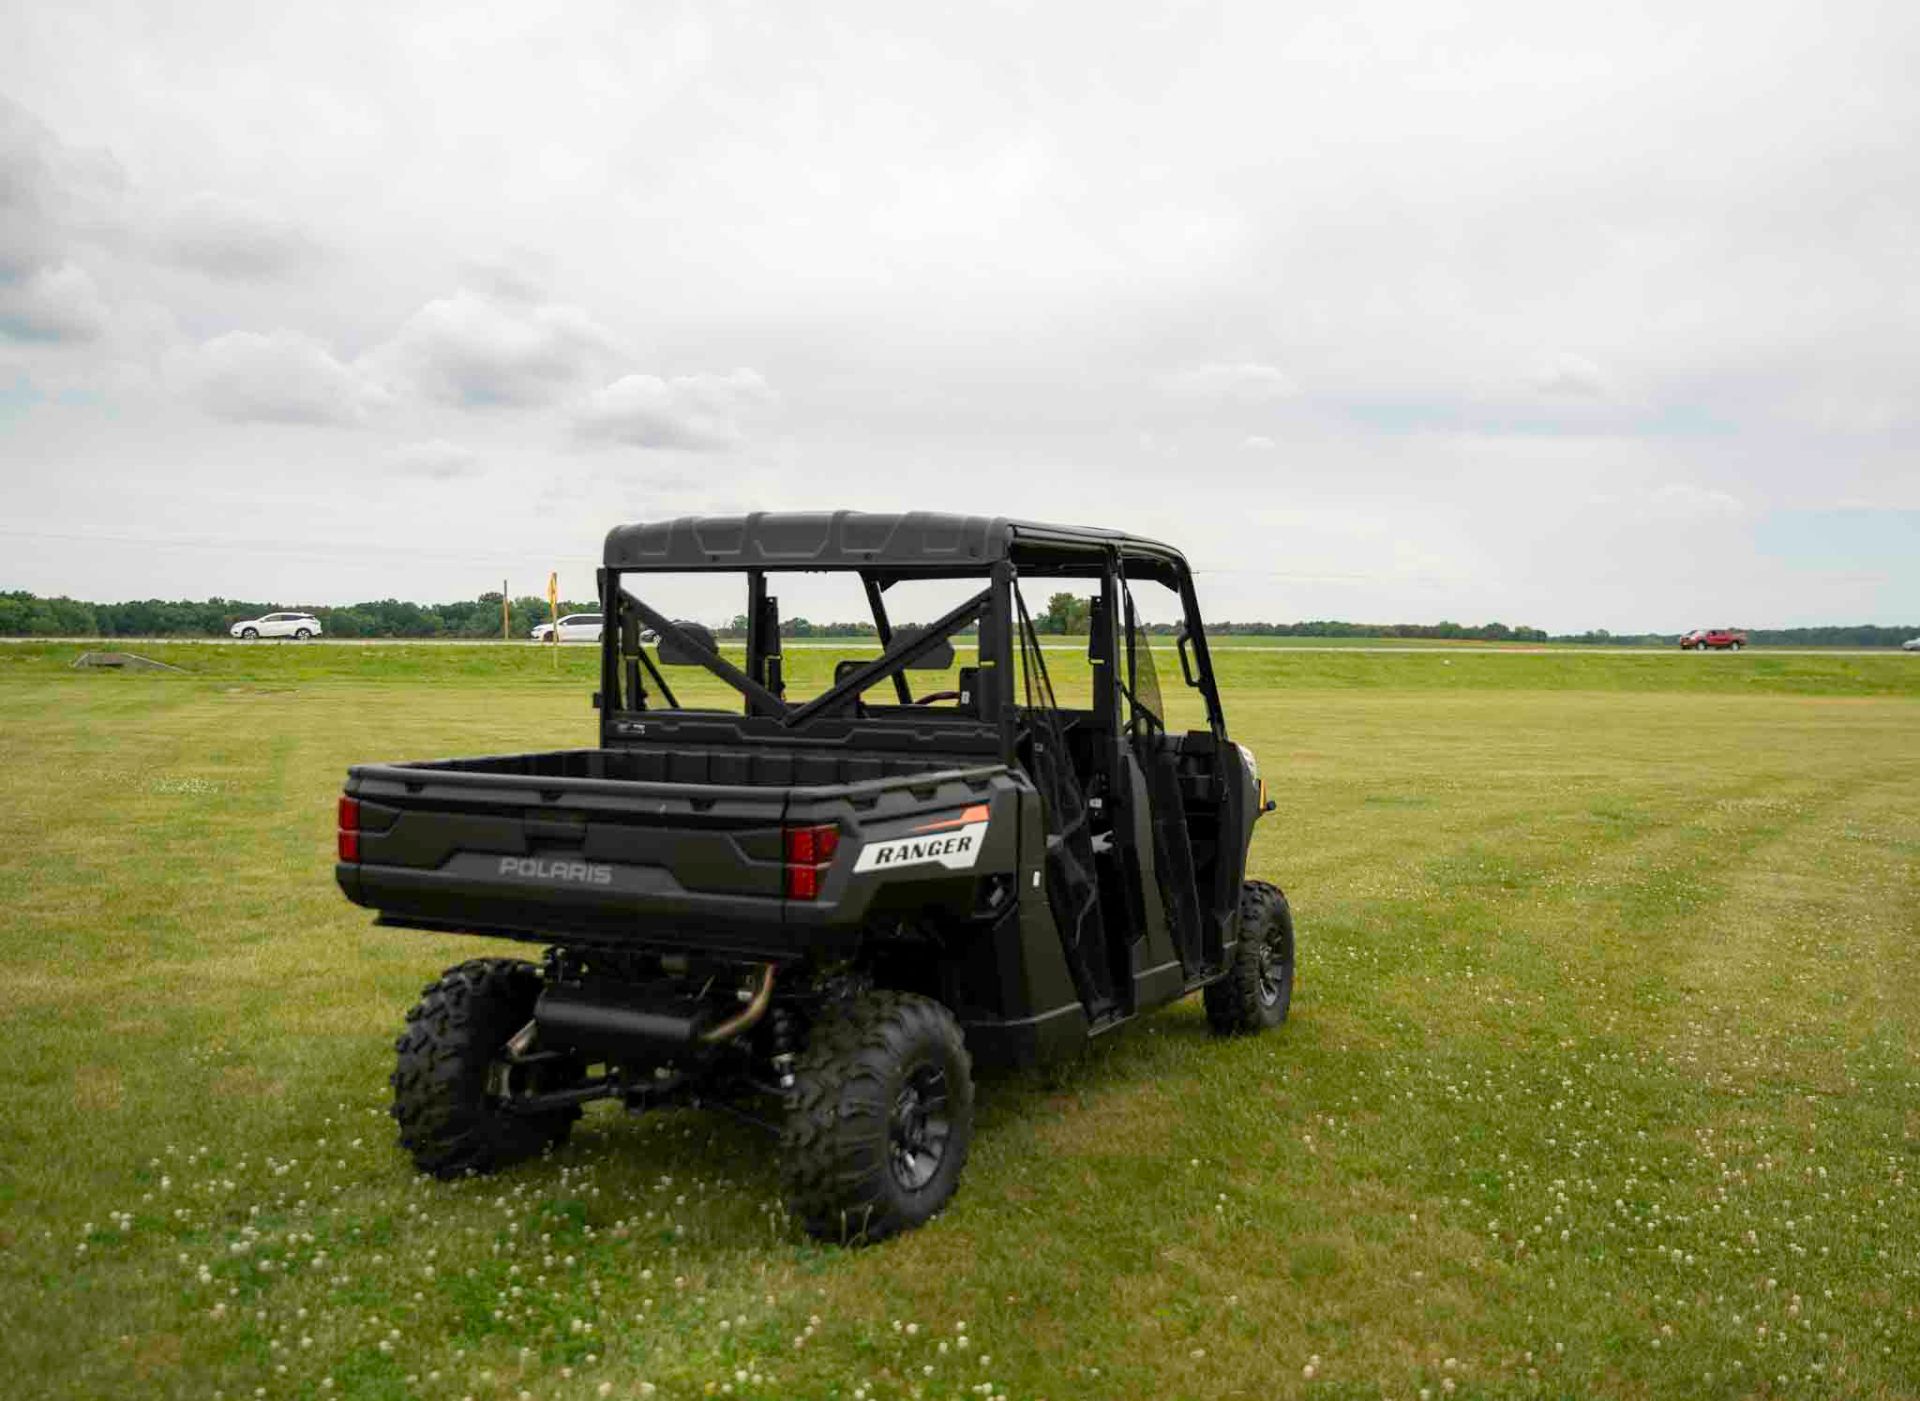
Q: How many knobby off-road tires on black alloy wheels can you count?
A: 3